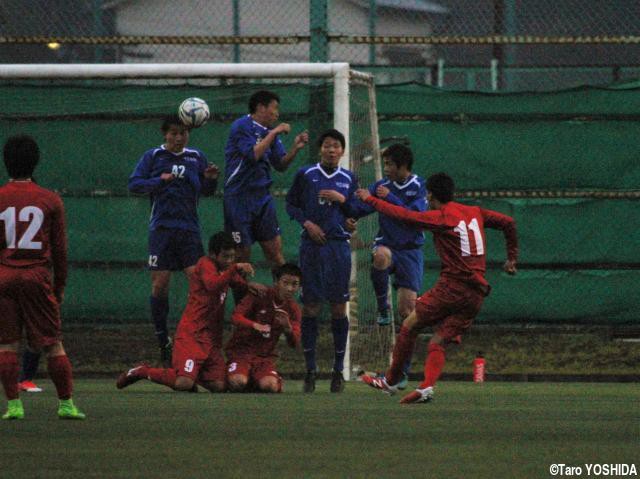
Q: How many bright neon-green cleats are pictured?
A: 2